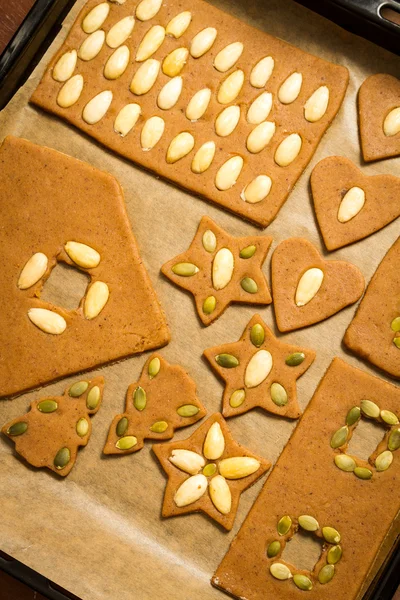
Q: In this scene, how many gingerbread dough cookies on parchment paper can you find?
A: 12